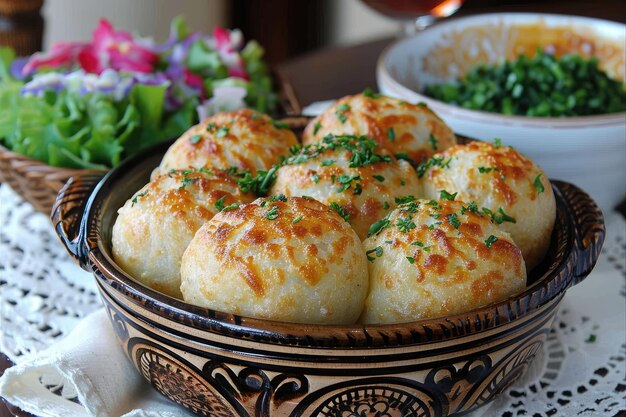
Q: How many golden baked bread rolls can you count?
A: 7